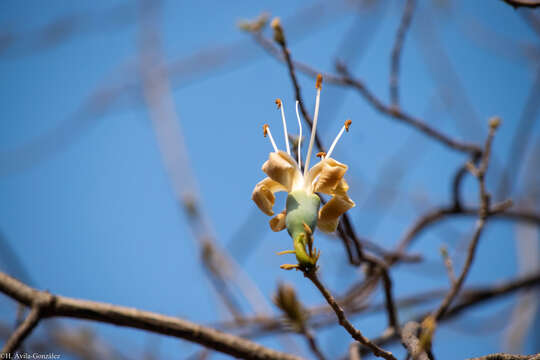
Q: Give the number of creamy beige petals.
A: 5